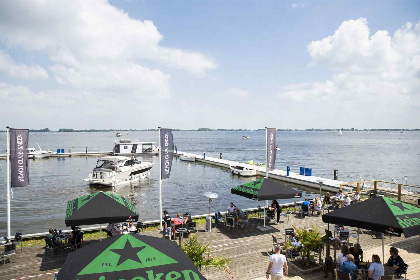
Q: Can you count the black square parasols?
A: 4